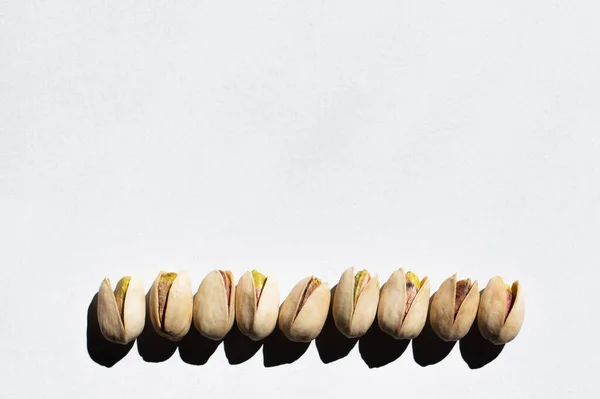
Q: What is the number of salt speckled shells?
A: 9